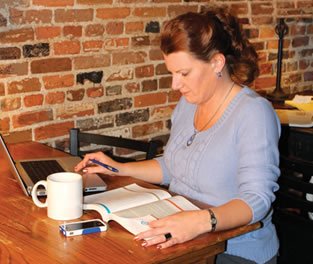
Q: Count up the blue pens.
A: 1